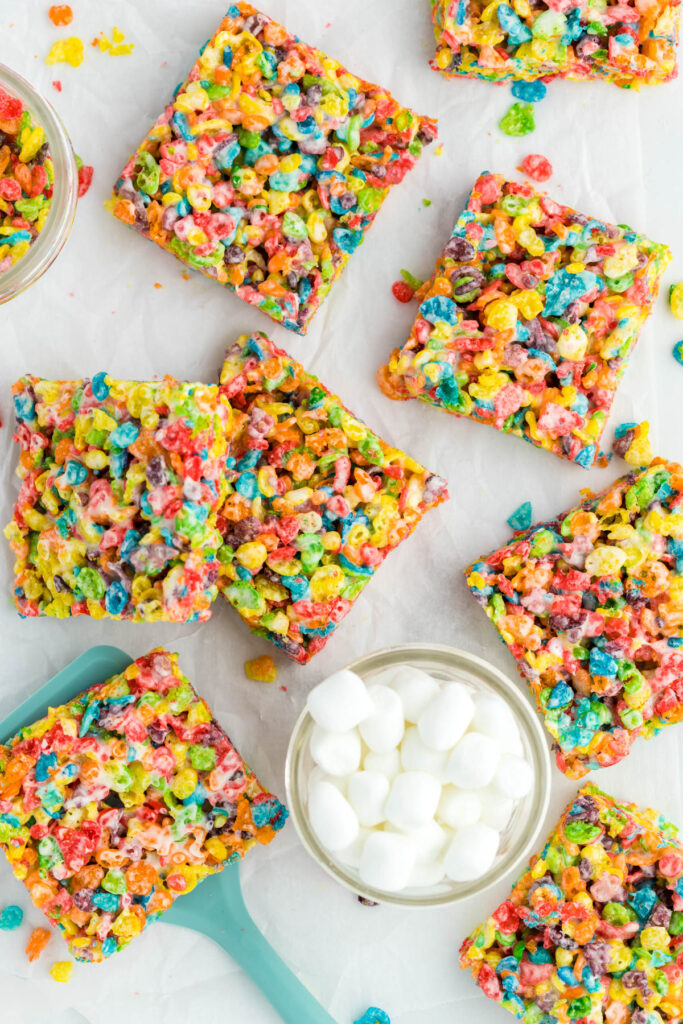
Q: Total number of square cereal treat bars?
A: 8